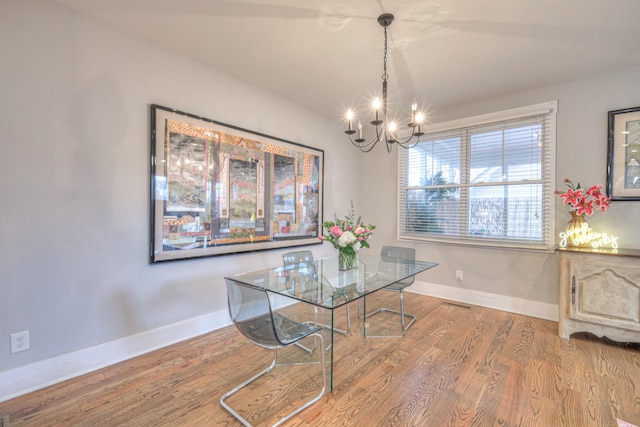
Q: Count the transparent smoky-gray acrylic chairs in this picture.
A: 3